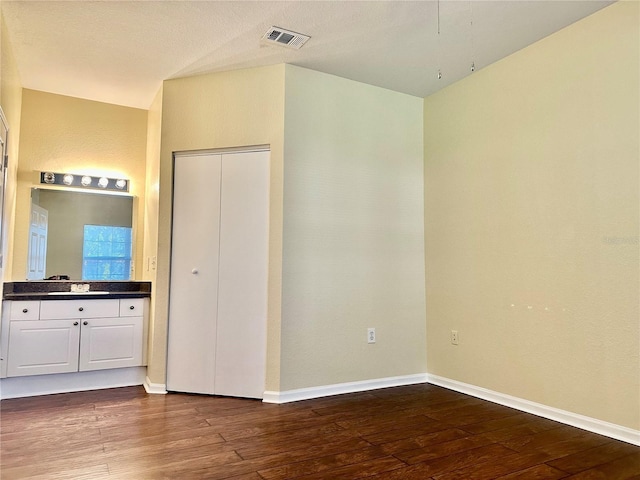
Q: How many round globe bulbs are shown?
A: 5